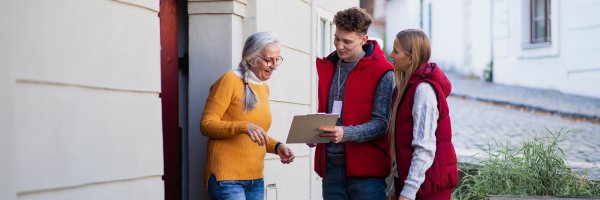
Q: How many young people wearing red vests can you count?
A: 2